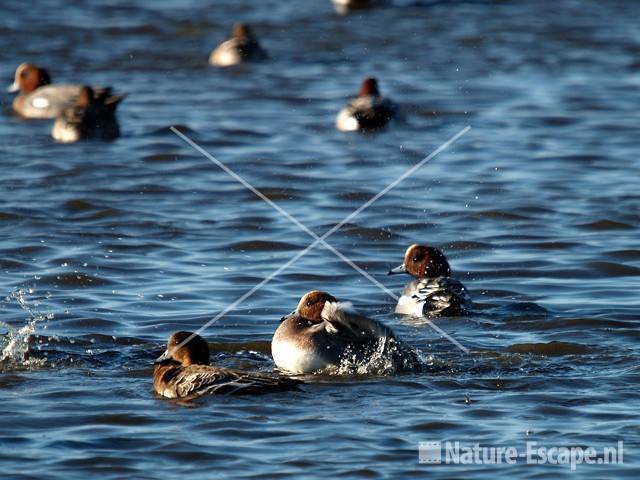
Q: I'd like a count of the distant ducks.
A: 5